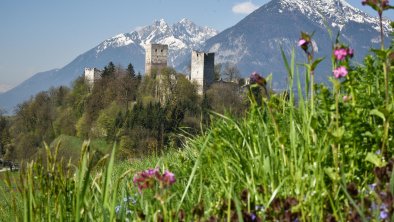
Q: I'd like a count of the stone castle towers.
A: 3